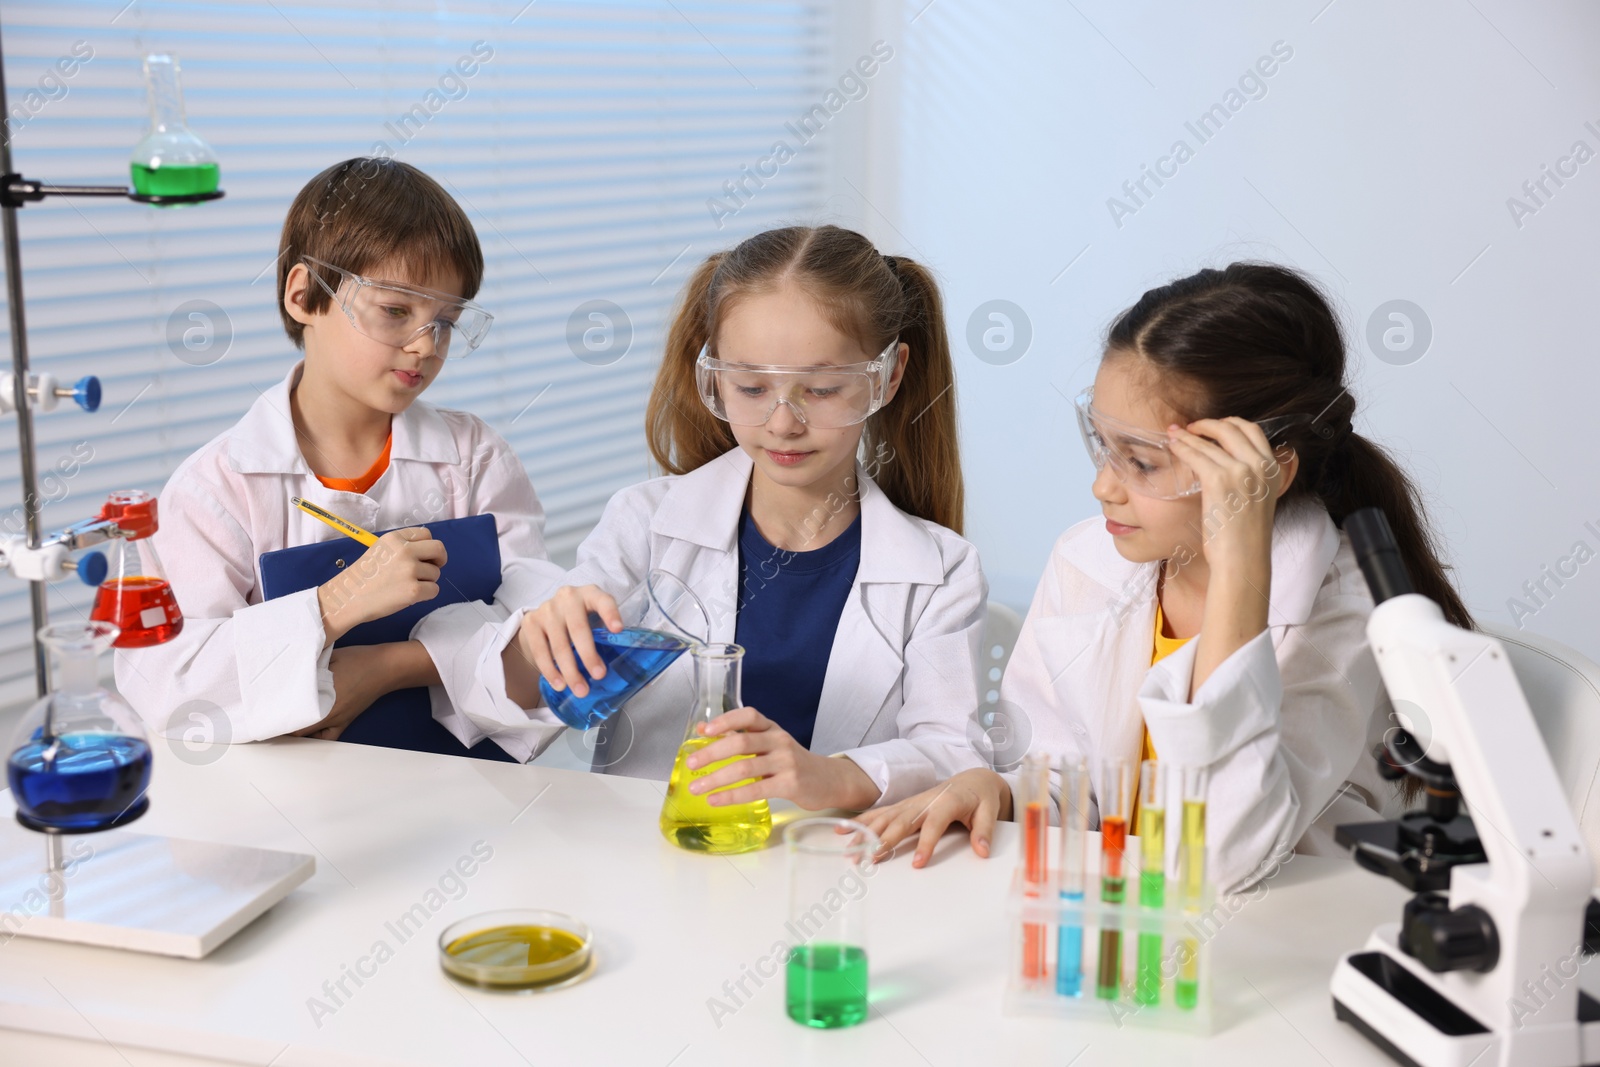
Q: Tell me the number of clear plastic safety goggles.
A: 3